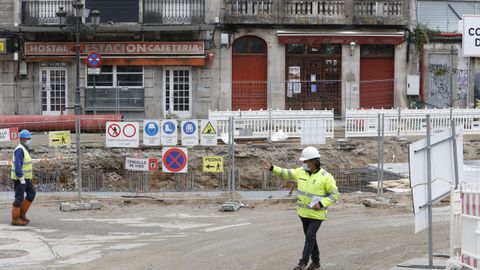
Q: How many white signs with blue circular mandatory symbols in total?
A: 3